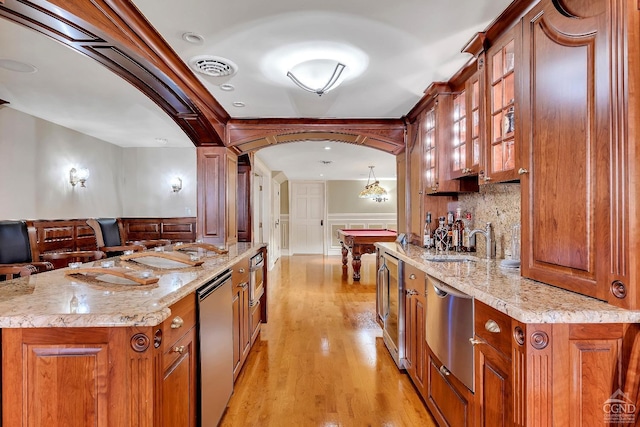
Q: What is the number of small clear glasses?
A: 9